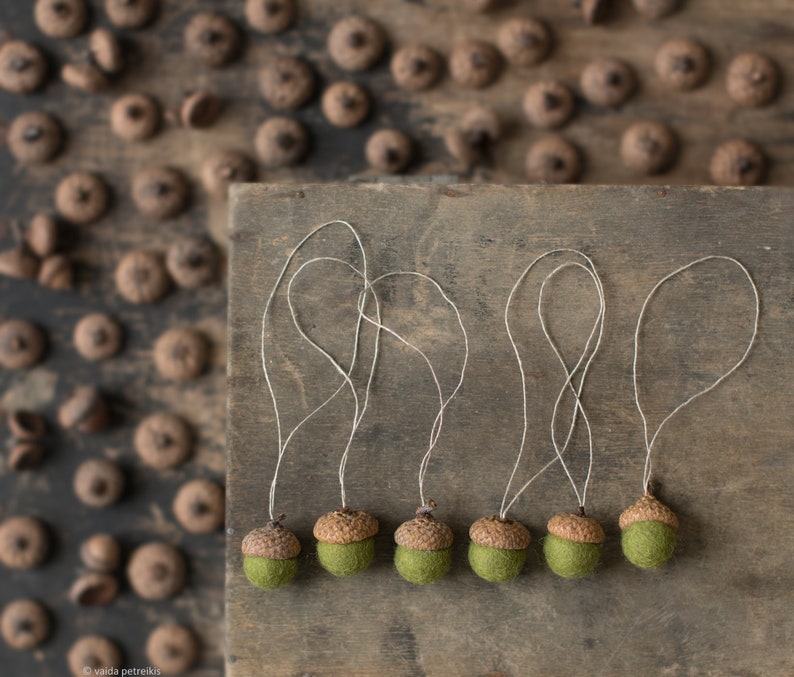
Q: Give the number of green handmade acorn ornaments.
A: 6